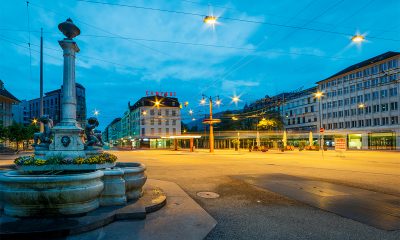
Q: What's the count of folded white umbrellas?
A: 3